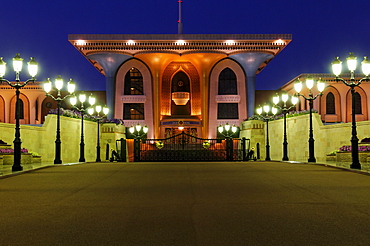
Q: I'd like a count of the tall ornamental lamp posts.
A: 8